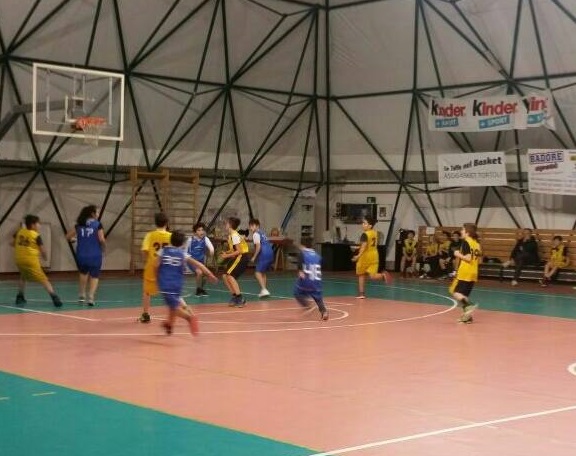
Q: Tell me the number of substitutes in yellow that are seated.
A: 4